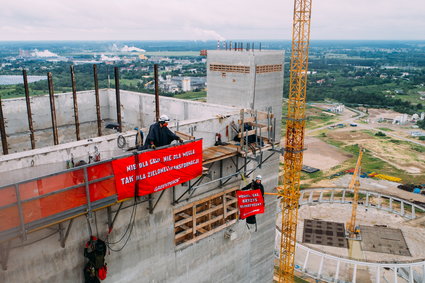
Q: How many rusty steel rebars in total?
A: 7